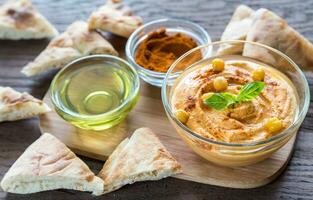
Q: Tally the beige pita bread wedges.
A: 8